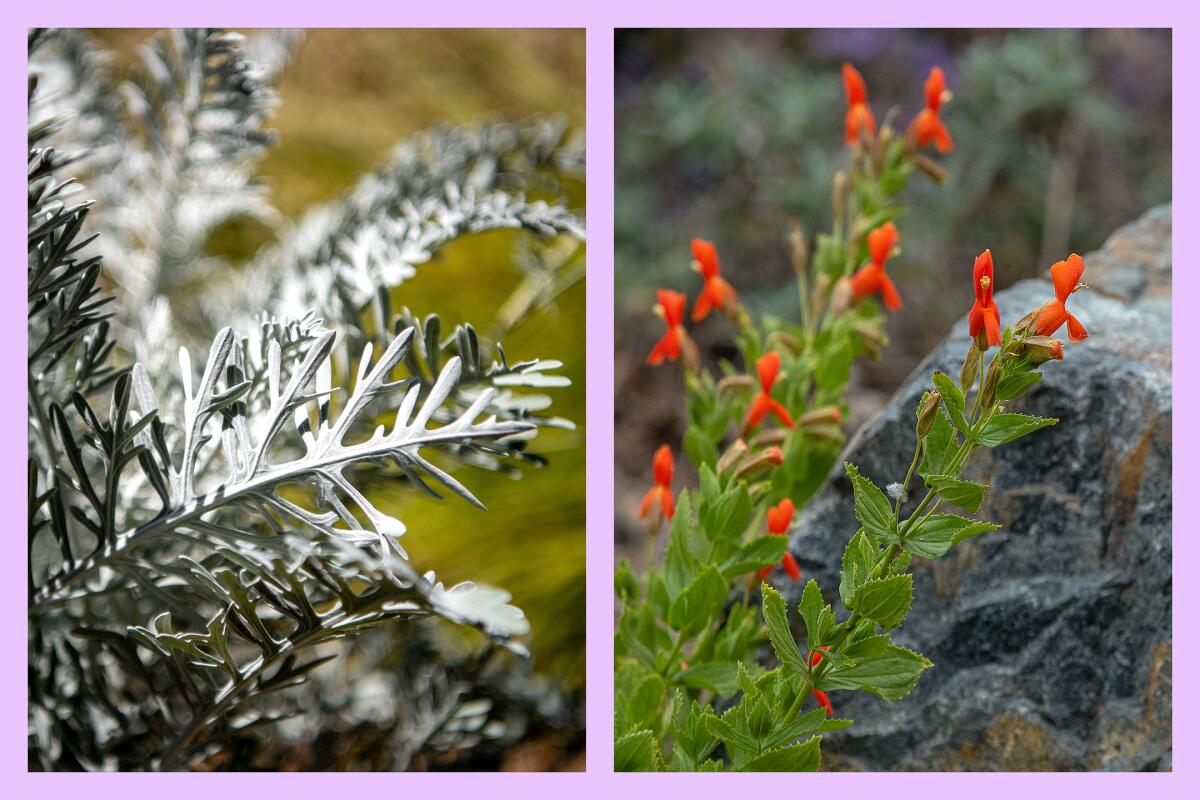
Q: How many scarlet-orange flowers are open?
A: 11